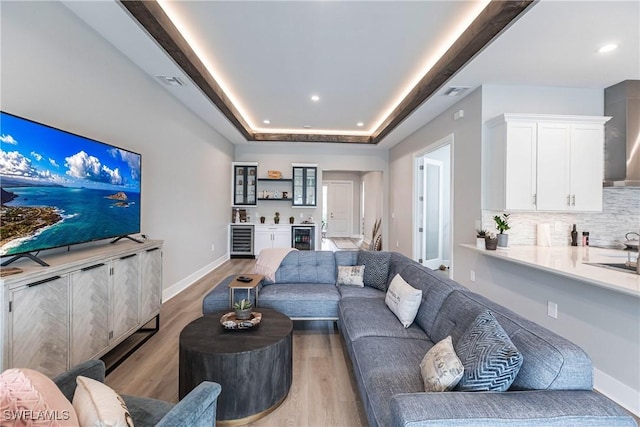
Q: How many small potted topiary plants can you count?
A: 3